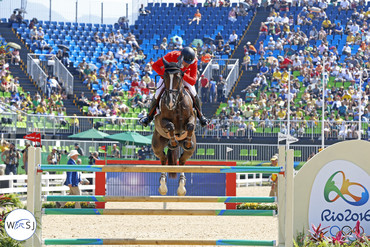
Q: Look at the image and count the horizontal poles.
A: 4